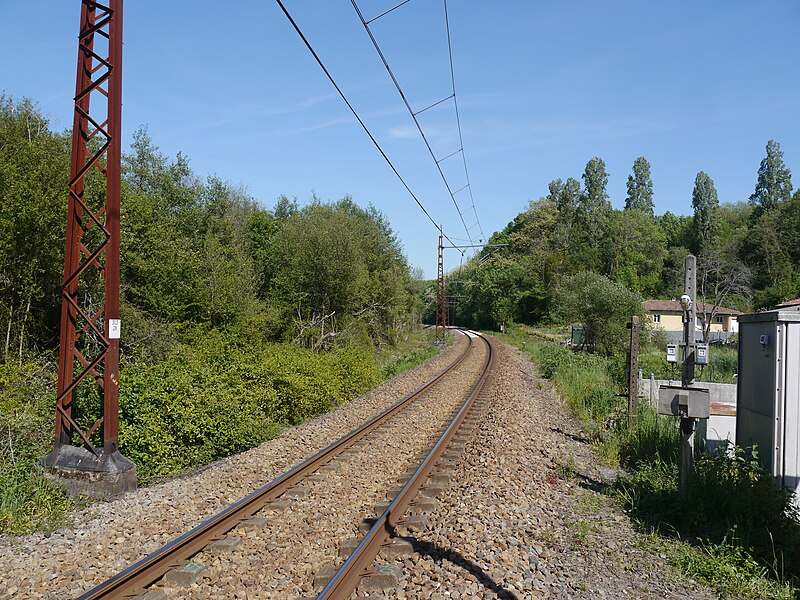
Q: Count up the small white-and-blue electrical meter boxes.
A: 2